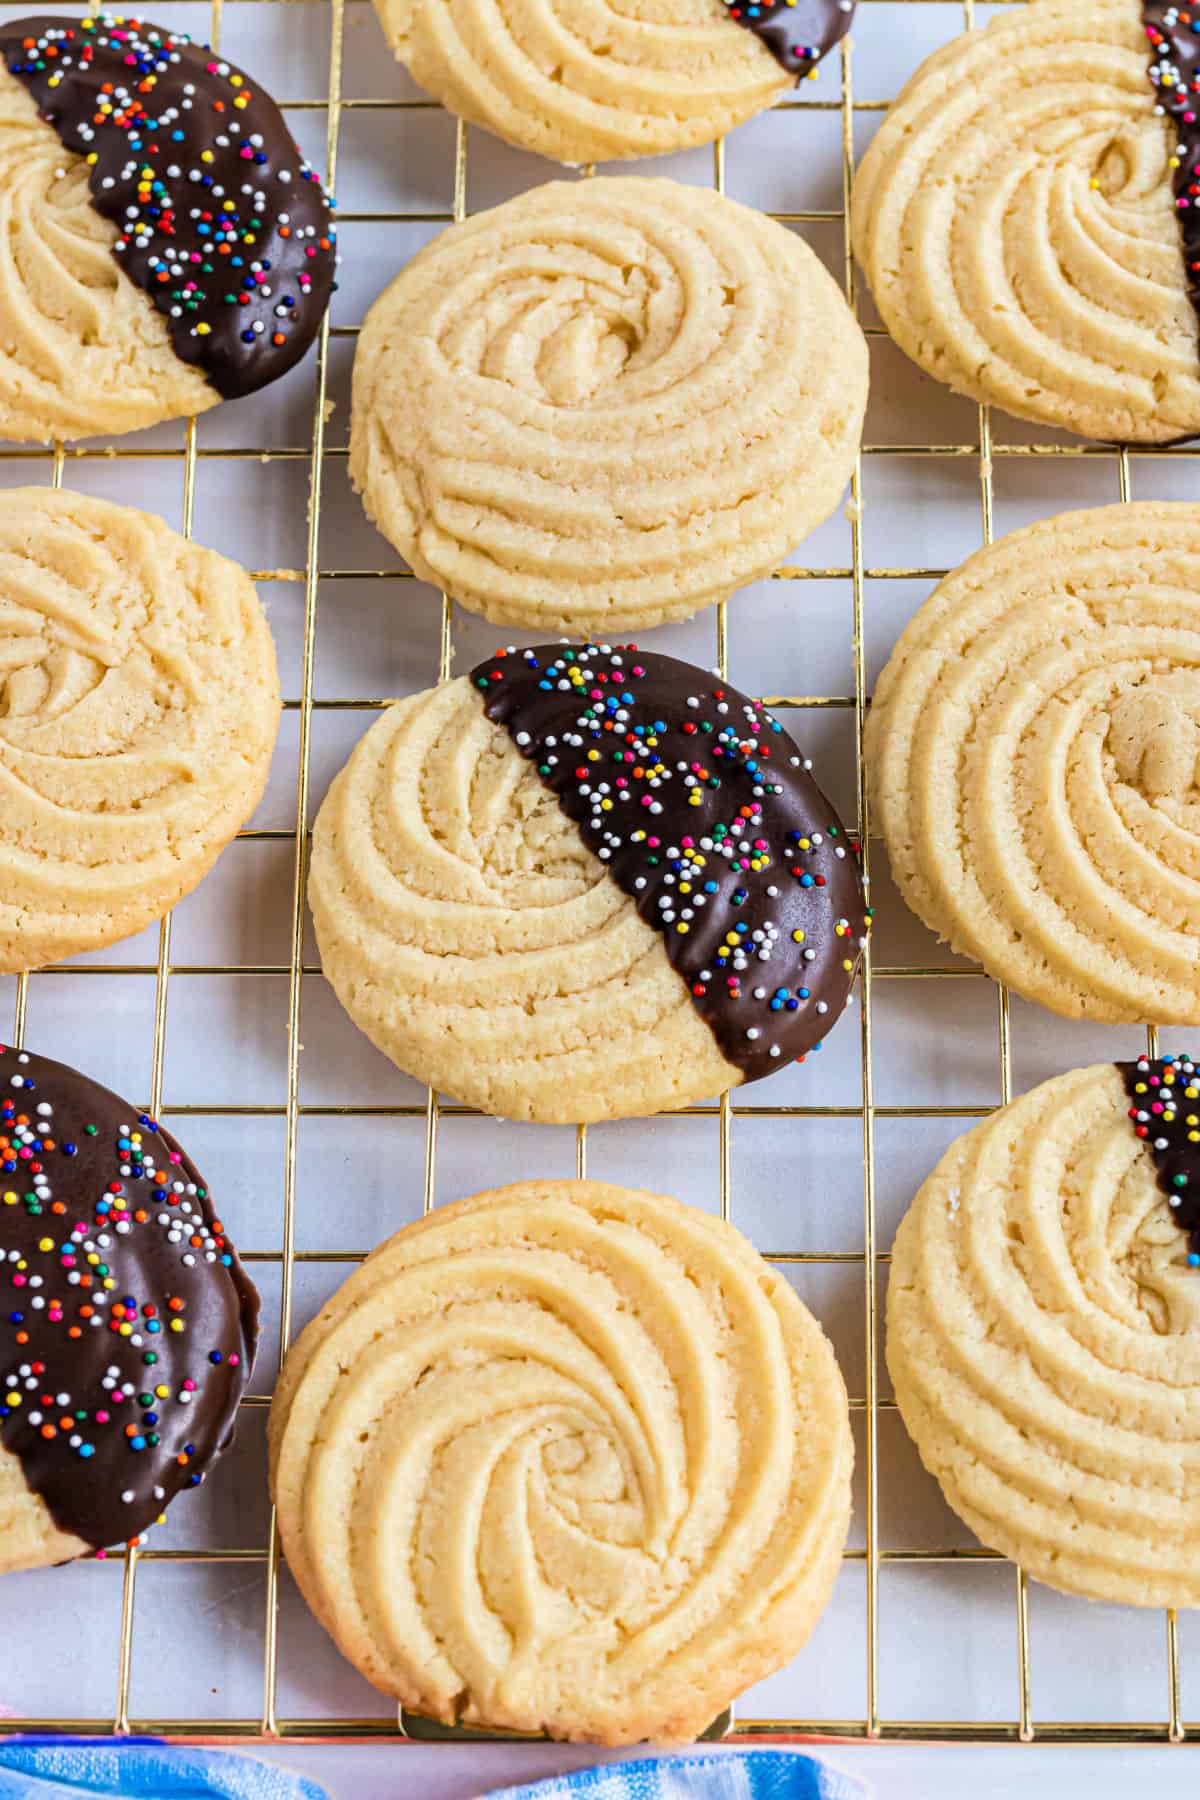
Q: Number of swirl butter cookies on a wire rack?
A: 10